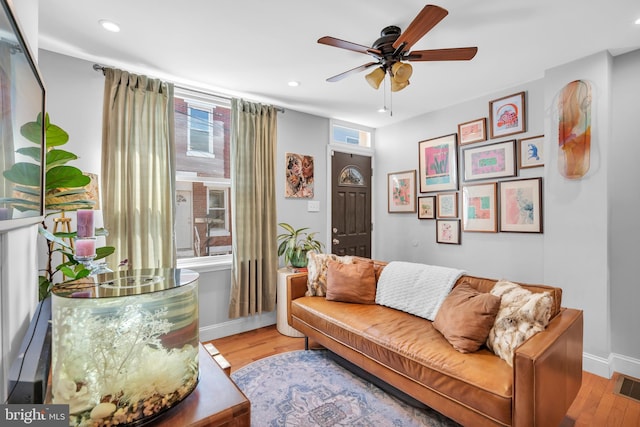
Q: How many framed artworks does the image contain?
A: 11